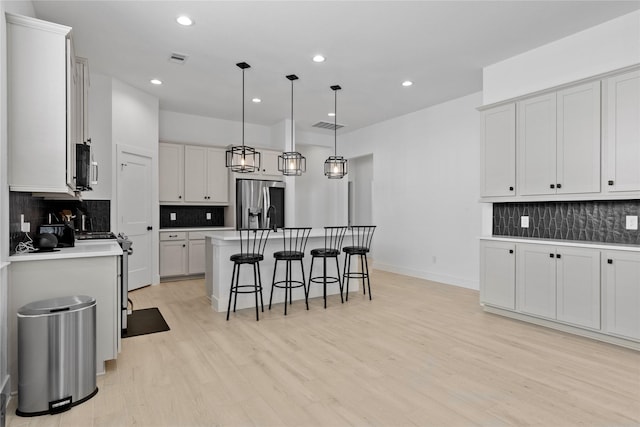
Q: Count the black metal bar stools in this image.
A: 4